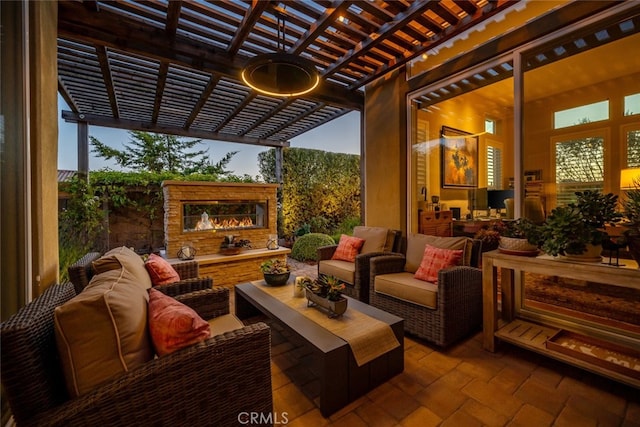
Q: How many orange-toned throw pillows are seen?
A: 4